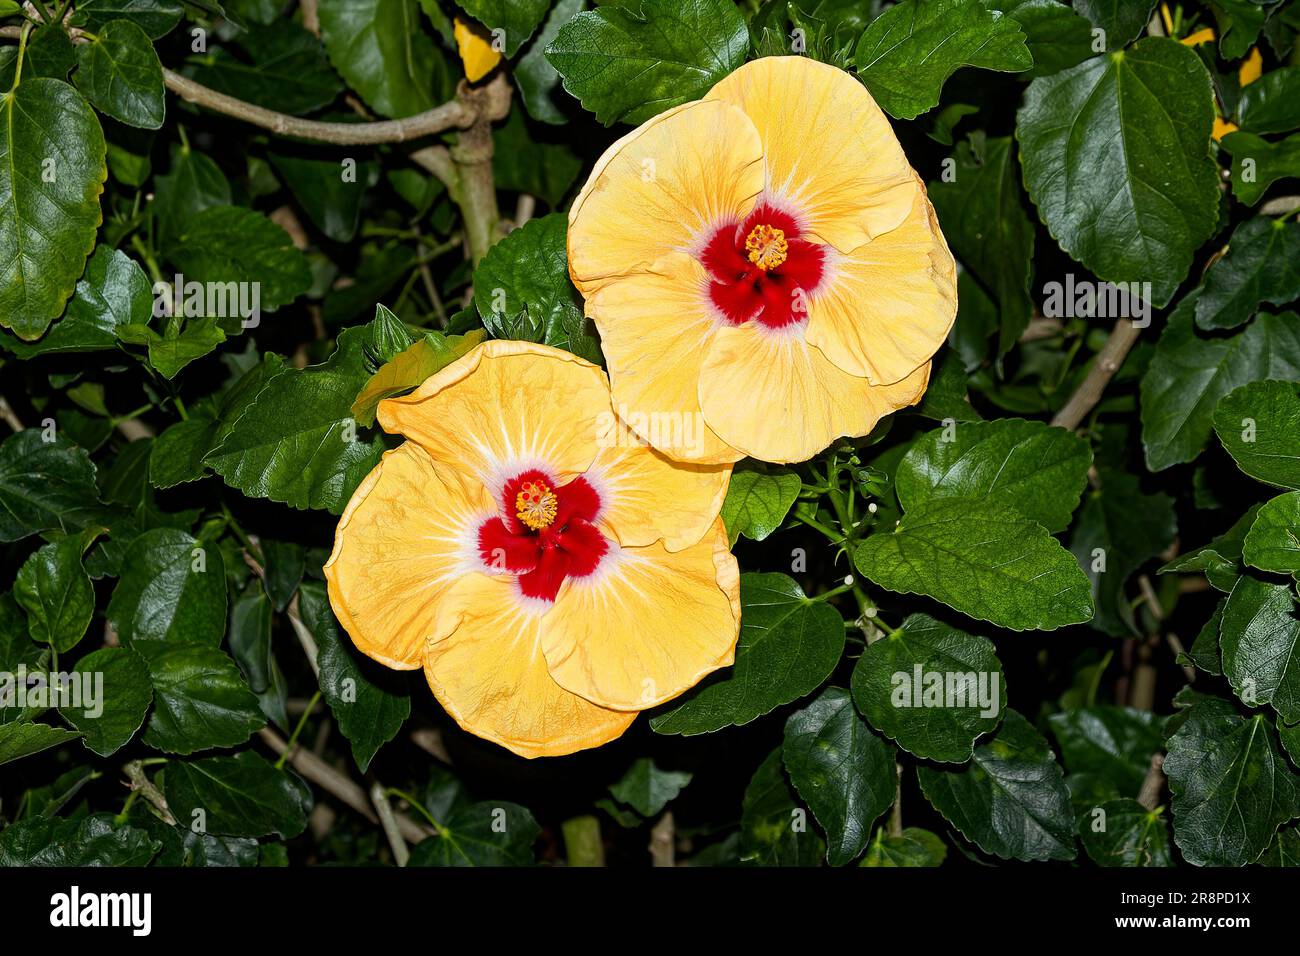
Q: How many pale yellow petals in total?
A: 10